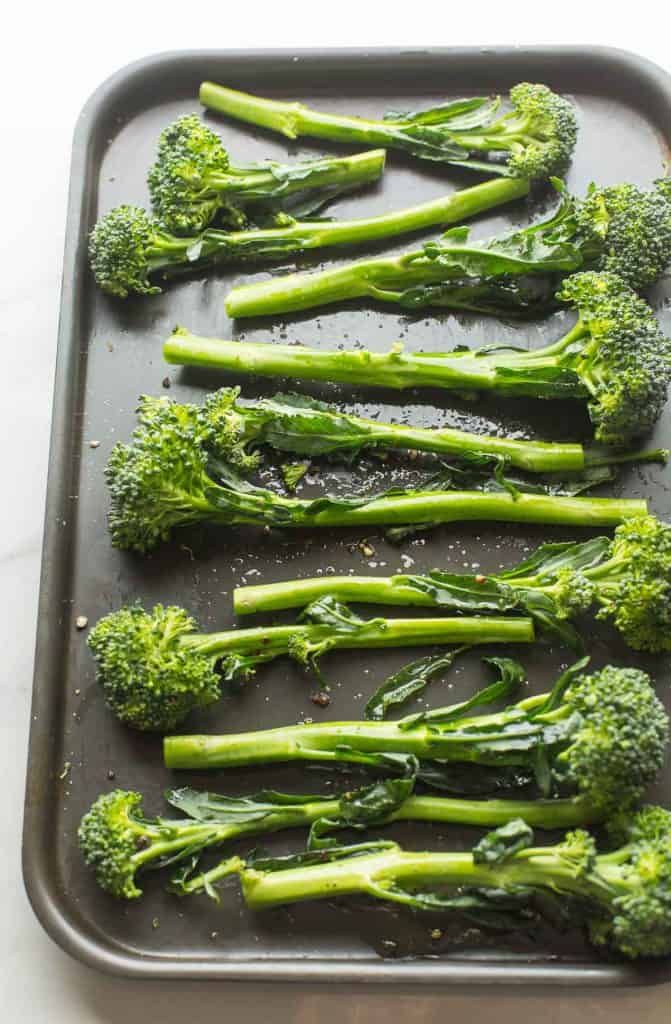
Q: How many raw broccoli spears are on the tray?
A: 12